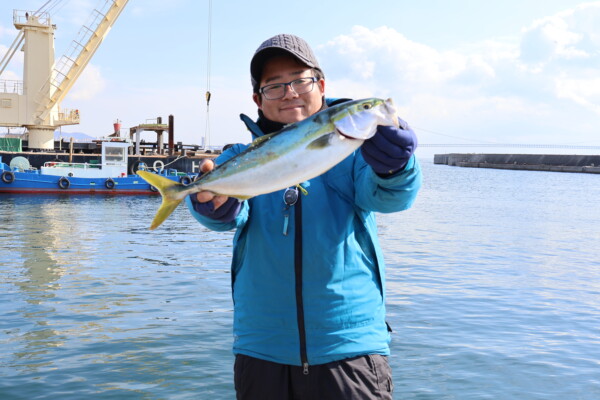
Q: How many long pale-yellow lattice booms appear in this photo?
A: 1